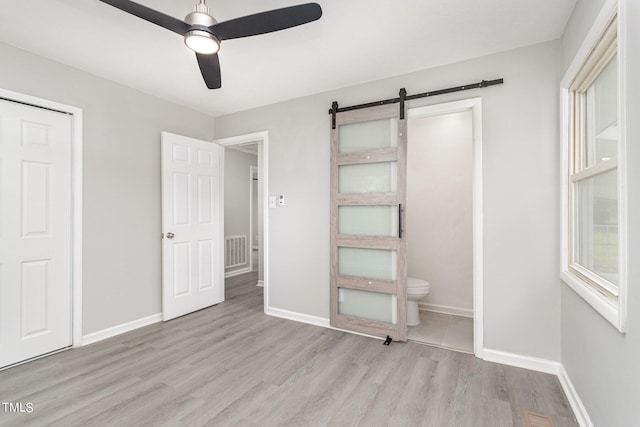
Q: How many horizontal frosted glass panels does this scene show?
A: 5